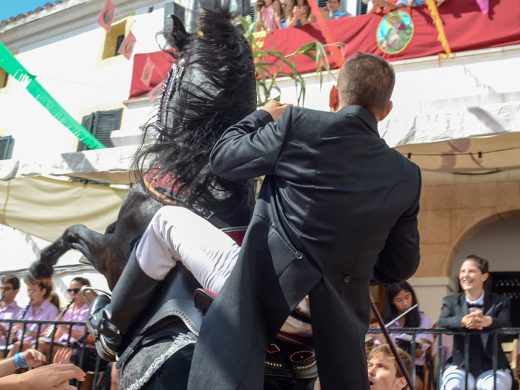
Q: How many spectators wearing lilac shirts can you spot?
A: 4